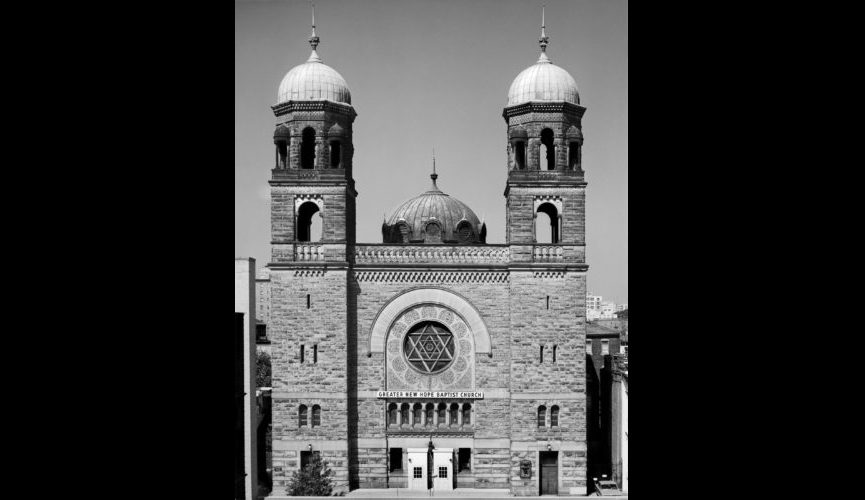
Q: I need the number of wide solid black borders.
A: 2